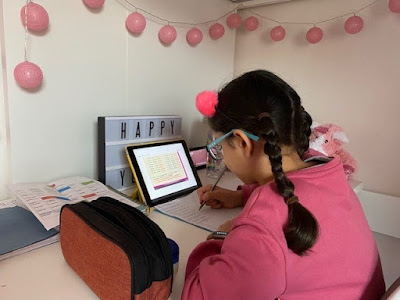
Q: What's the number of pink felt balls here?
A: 13